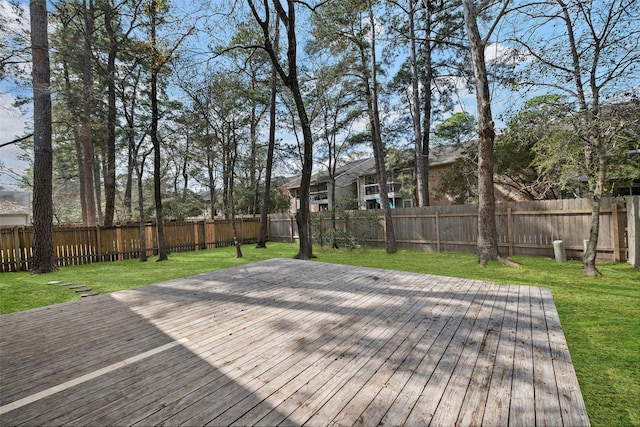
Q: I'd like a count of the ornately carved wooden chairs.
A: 0